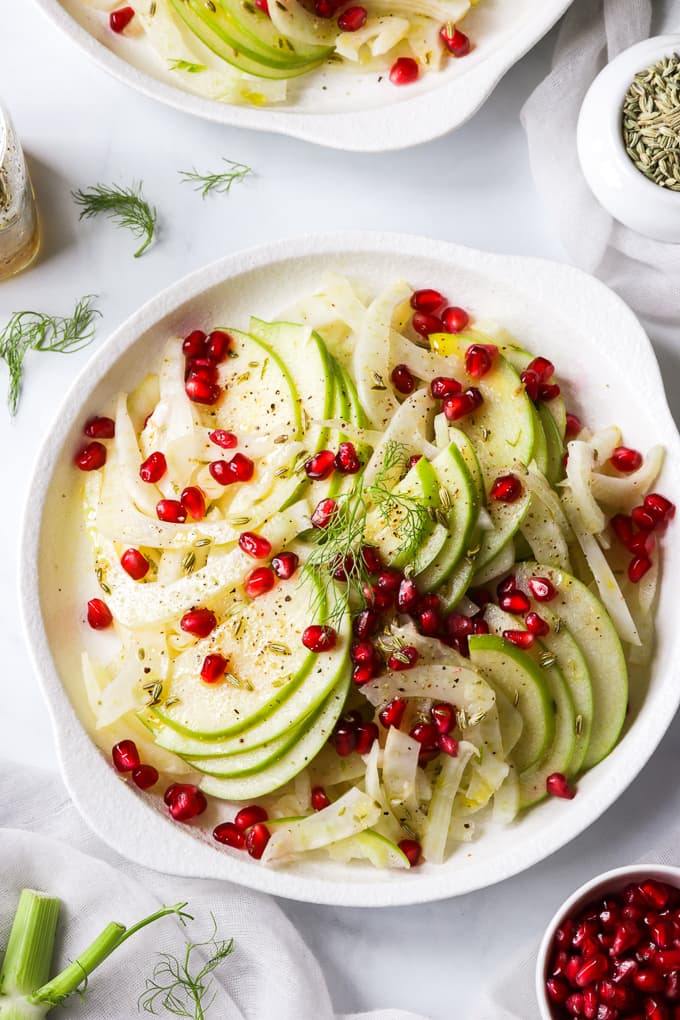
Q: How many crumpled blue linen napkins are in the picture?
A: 0